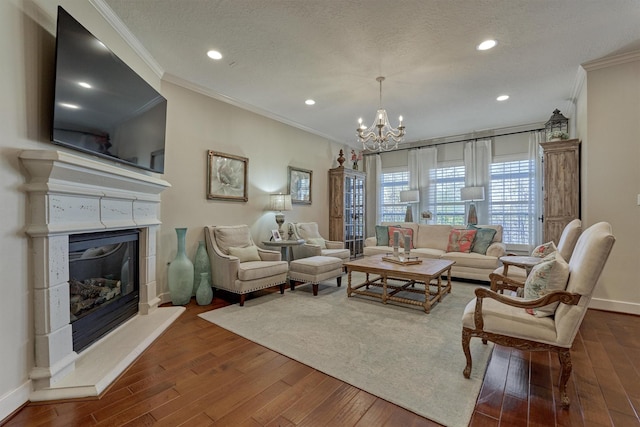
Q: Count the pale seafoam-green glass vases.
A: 3